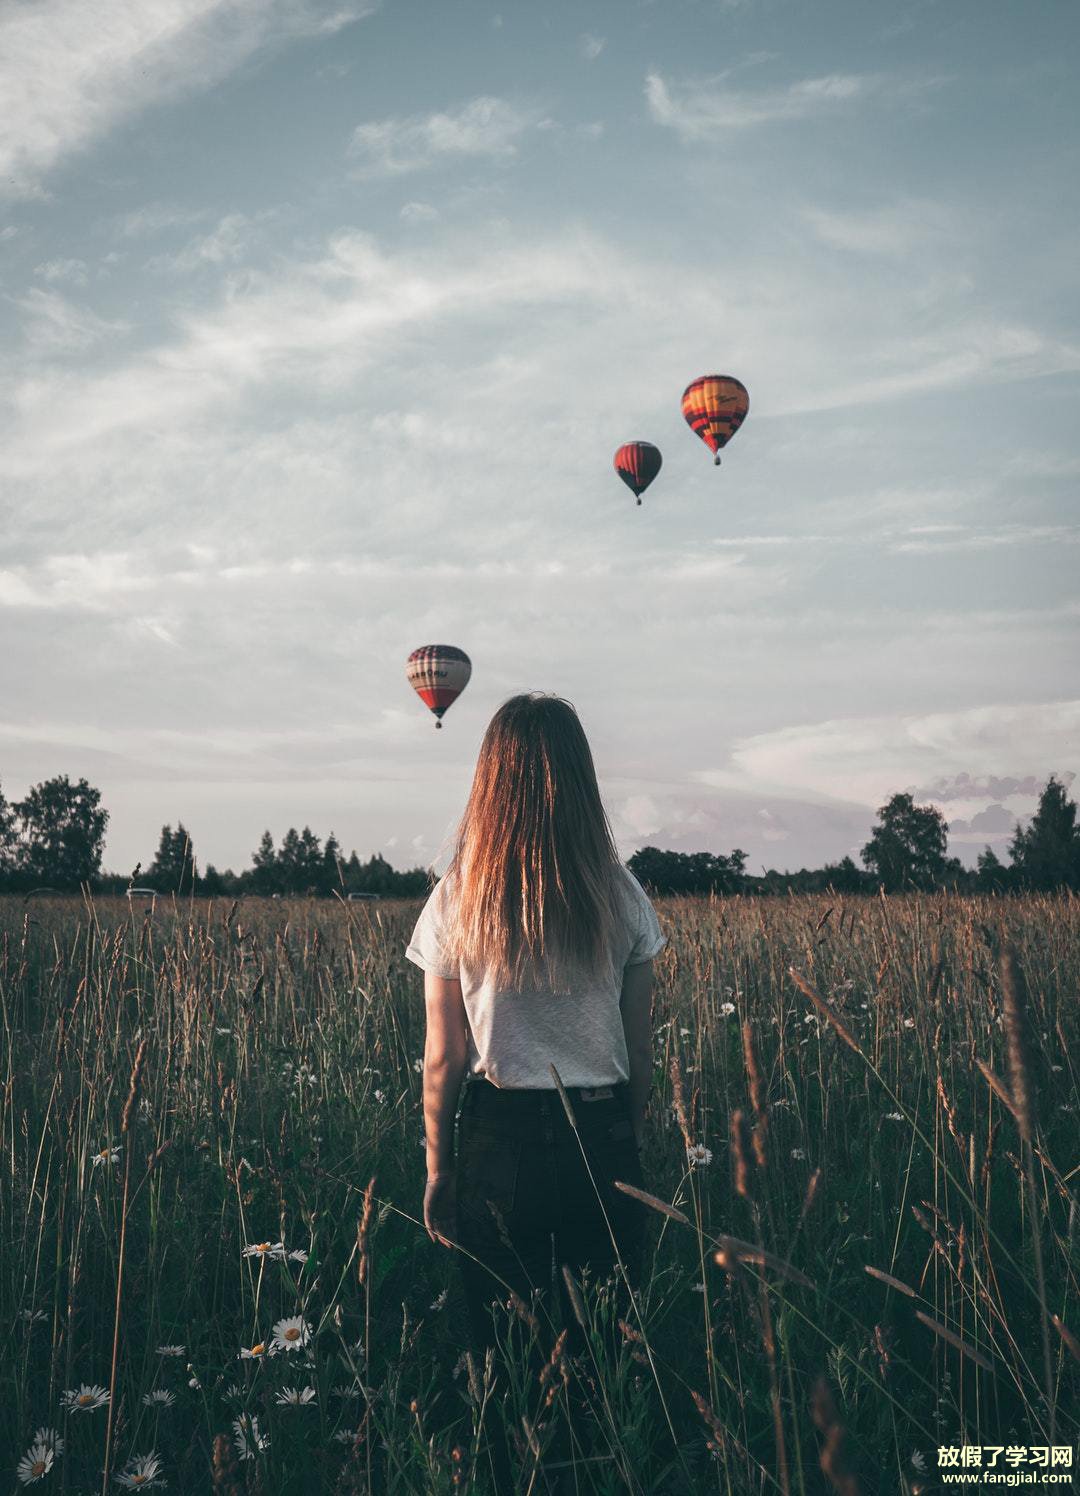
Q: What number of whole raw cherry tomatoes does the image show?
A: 0